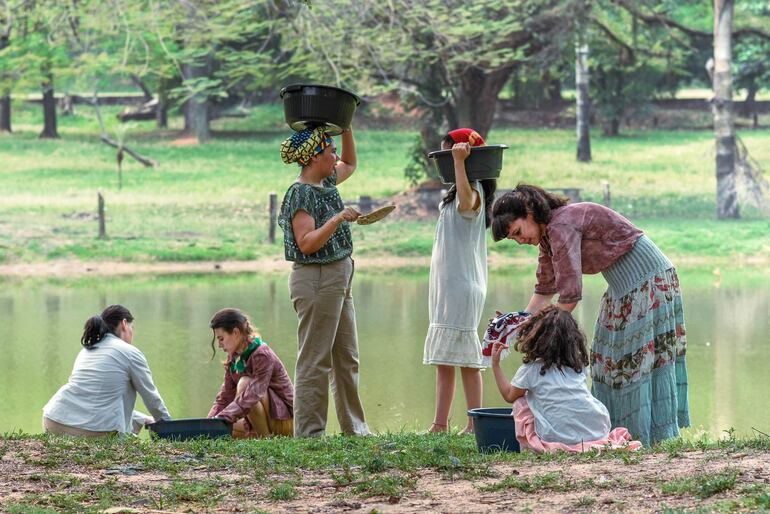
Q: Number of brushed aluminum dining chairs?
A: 0